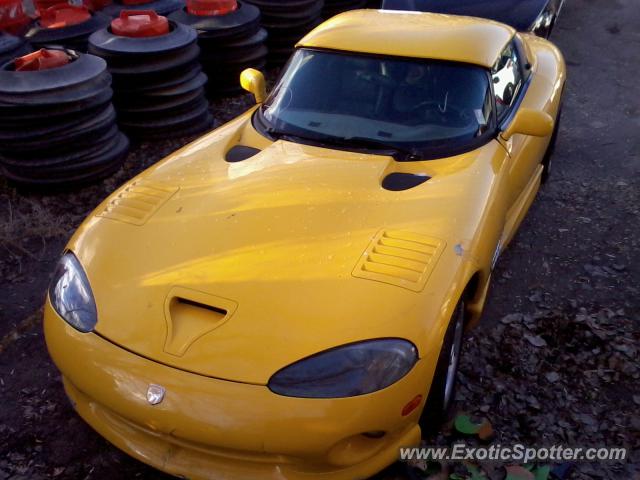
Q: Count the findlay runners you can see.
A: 0